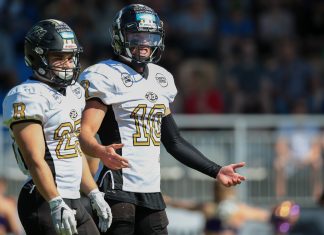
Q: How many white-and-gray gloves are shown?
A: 2